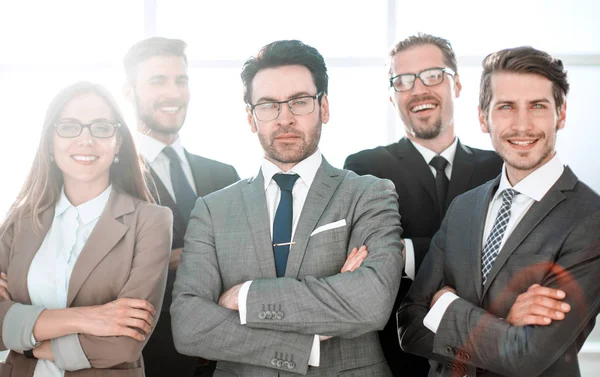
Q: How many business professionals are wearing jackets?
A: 5